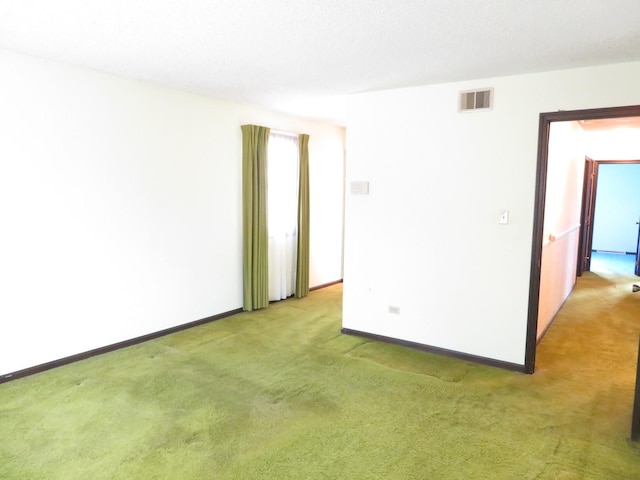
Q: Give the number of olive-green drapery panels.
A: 2